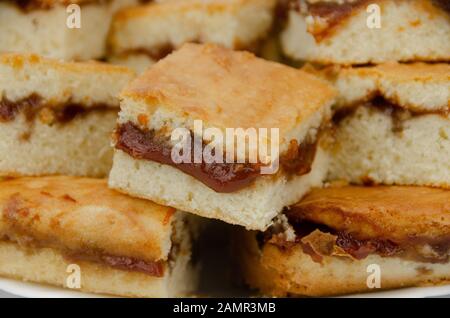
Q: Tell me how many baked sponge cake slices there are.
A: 8